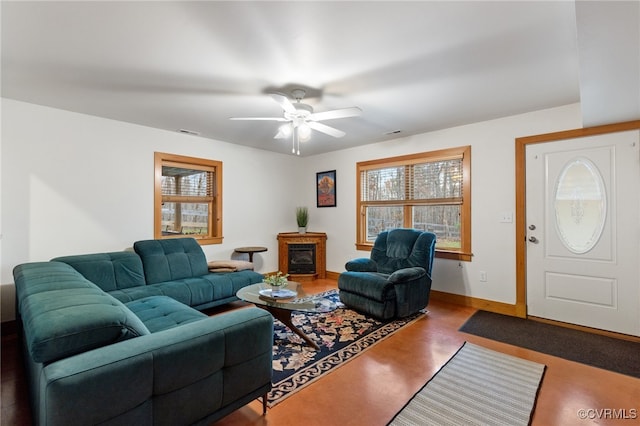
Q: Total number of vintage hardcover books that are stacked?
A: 0